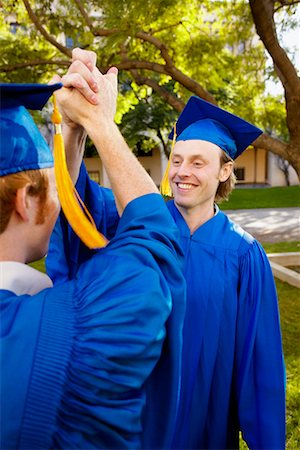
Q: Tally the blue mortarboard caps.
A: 2